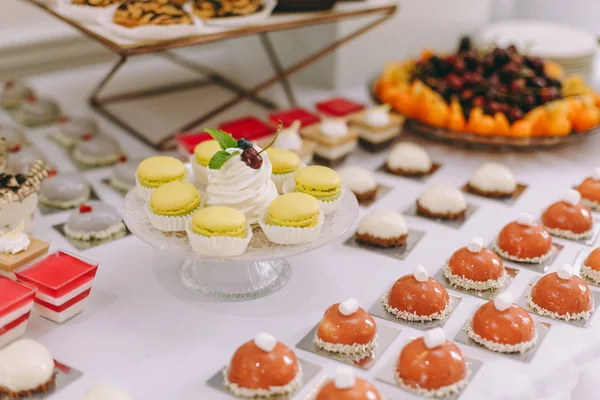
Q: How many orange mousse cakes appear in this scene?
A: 12